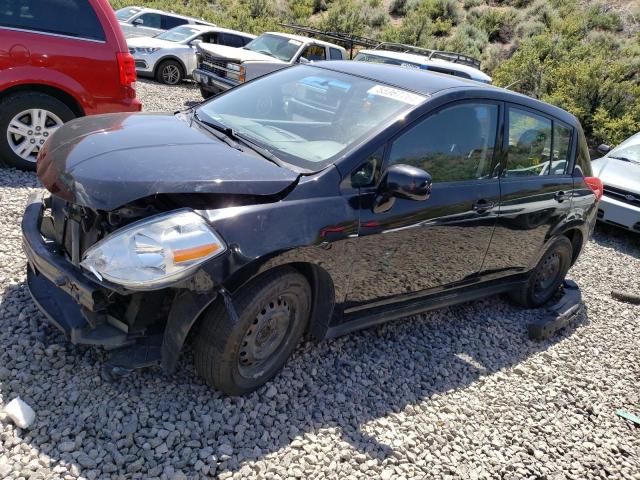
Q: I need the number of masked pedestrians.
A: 0